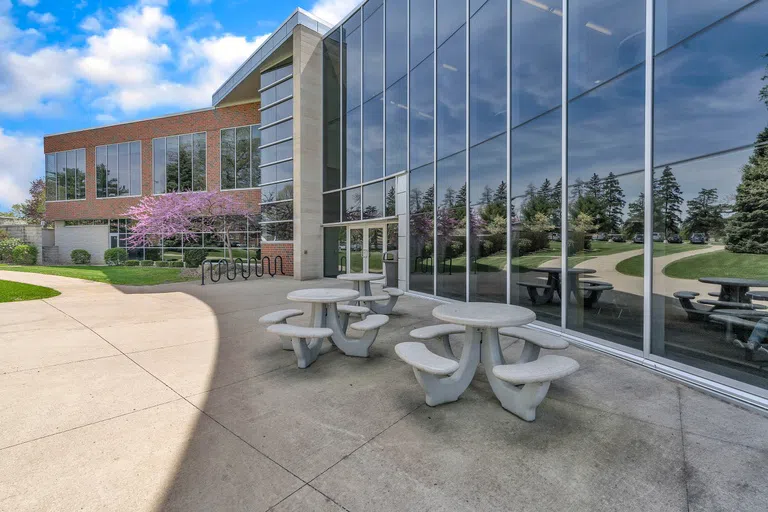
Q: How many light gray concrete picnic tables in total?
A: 3